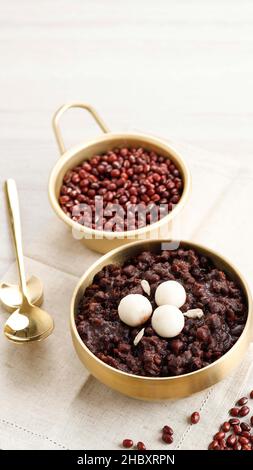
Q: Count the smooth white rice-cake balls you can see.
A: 3